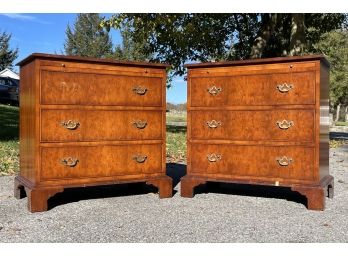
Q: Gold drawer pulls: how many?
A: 11